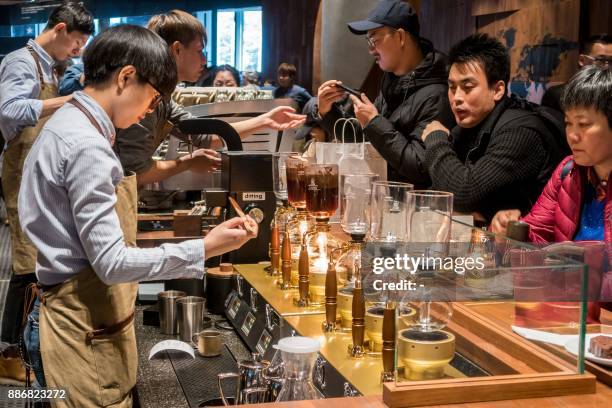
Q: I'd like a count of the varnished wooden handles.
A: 6